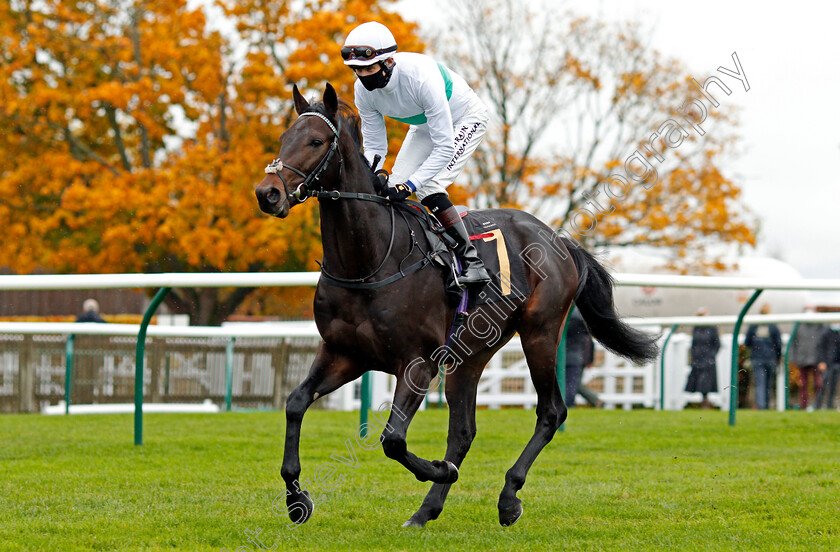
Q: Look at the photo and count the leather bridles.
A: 1